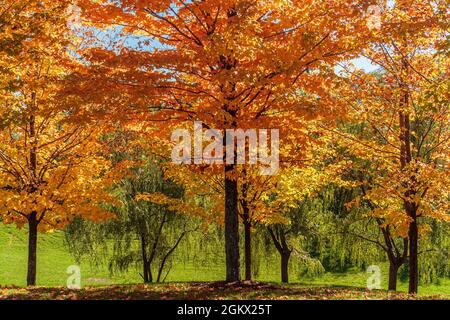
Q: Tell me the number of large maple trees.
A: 3